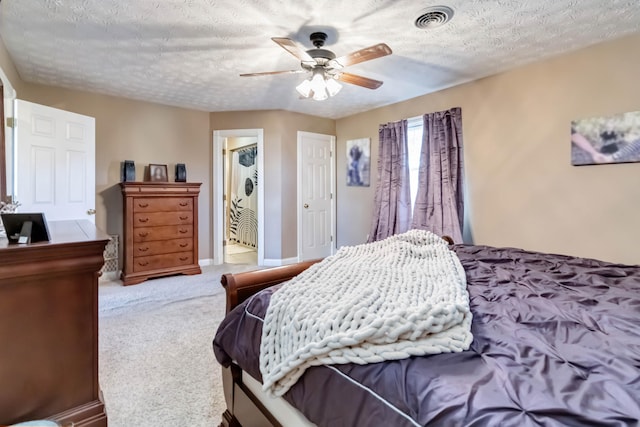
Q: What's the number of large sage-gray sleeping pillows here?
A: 0